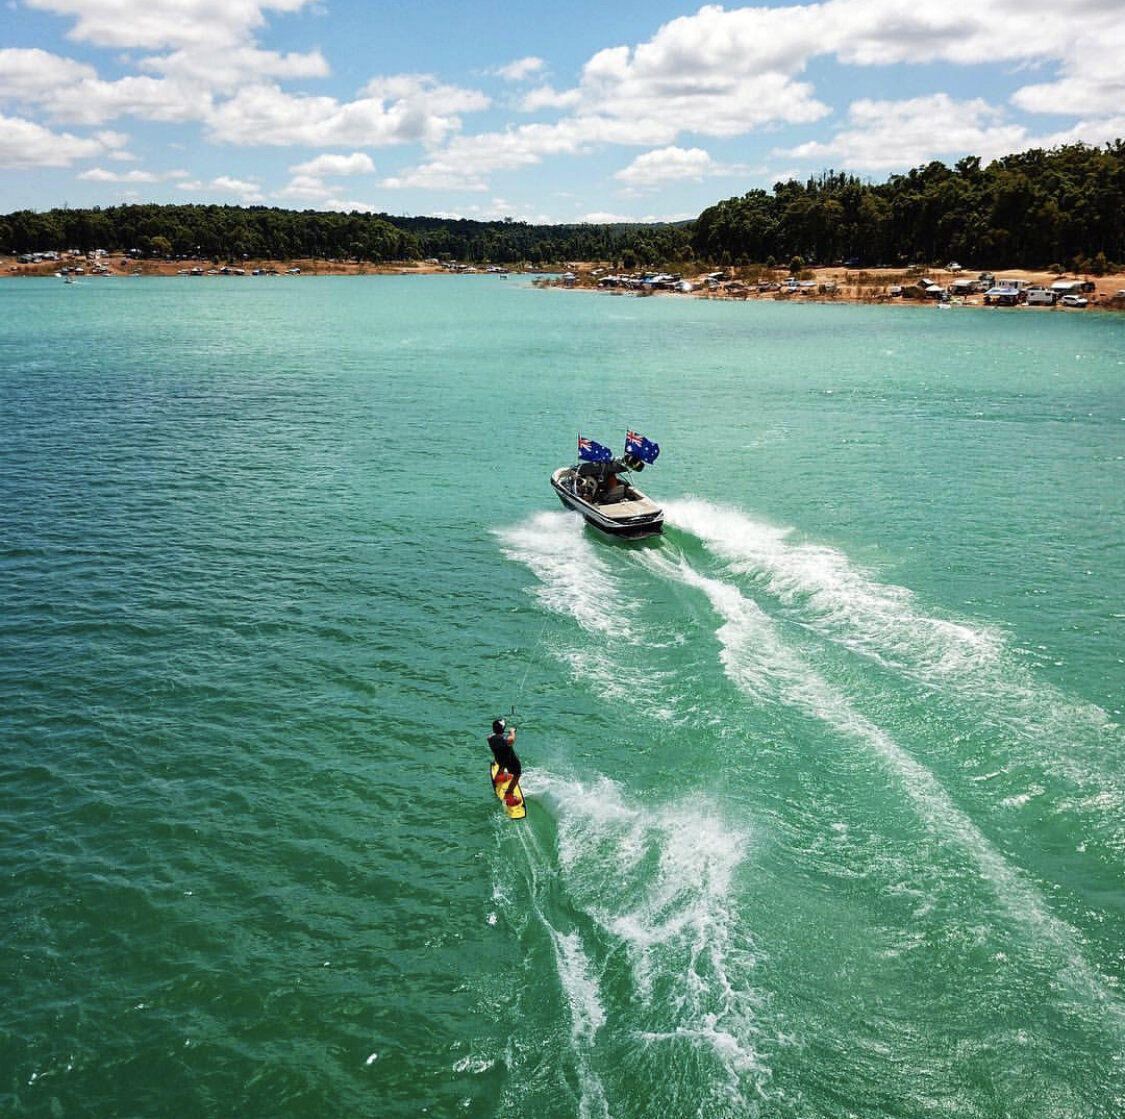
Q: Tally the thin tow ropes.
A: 1